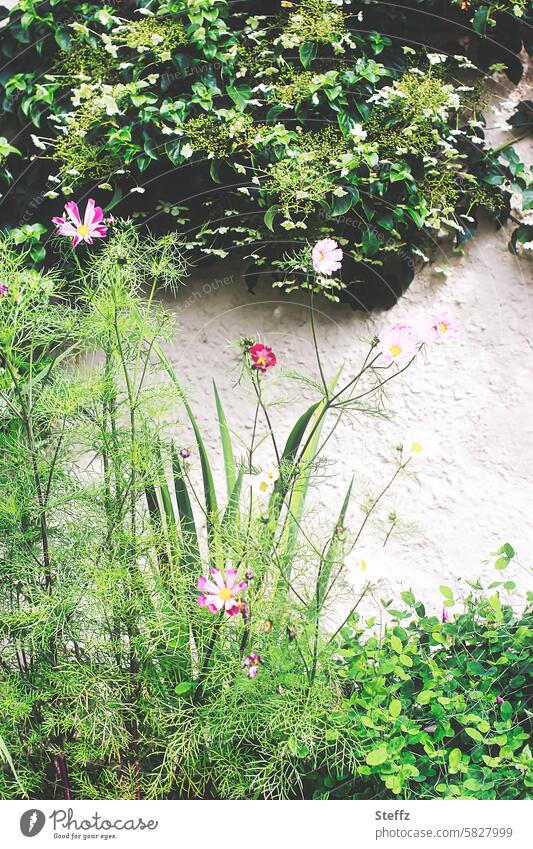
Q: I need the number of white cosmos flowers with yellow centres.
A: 4